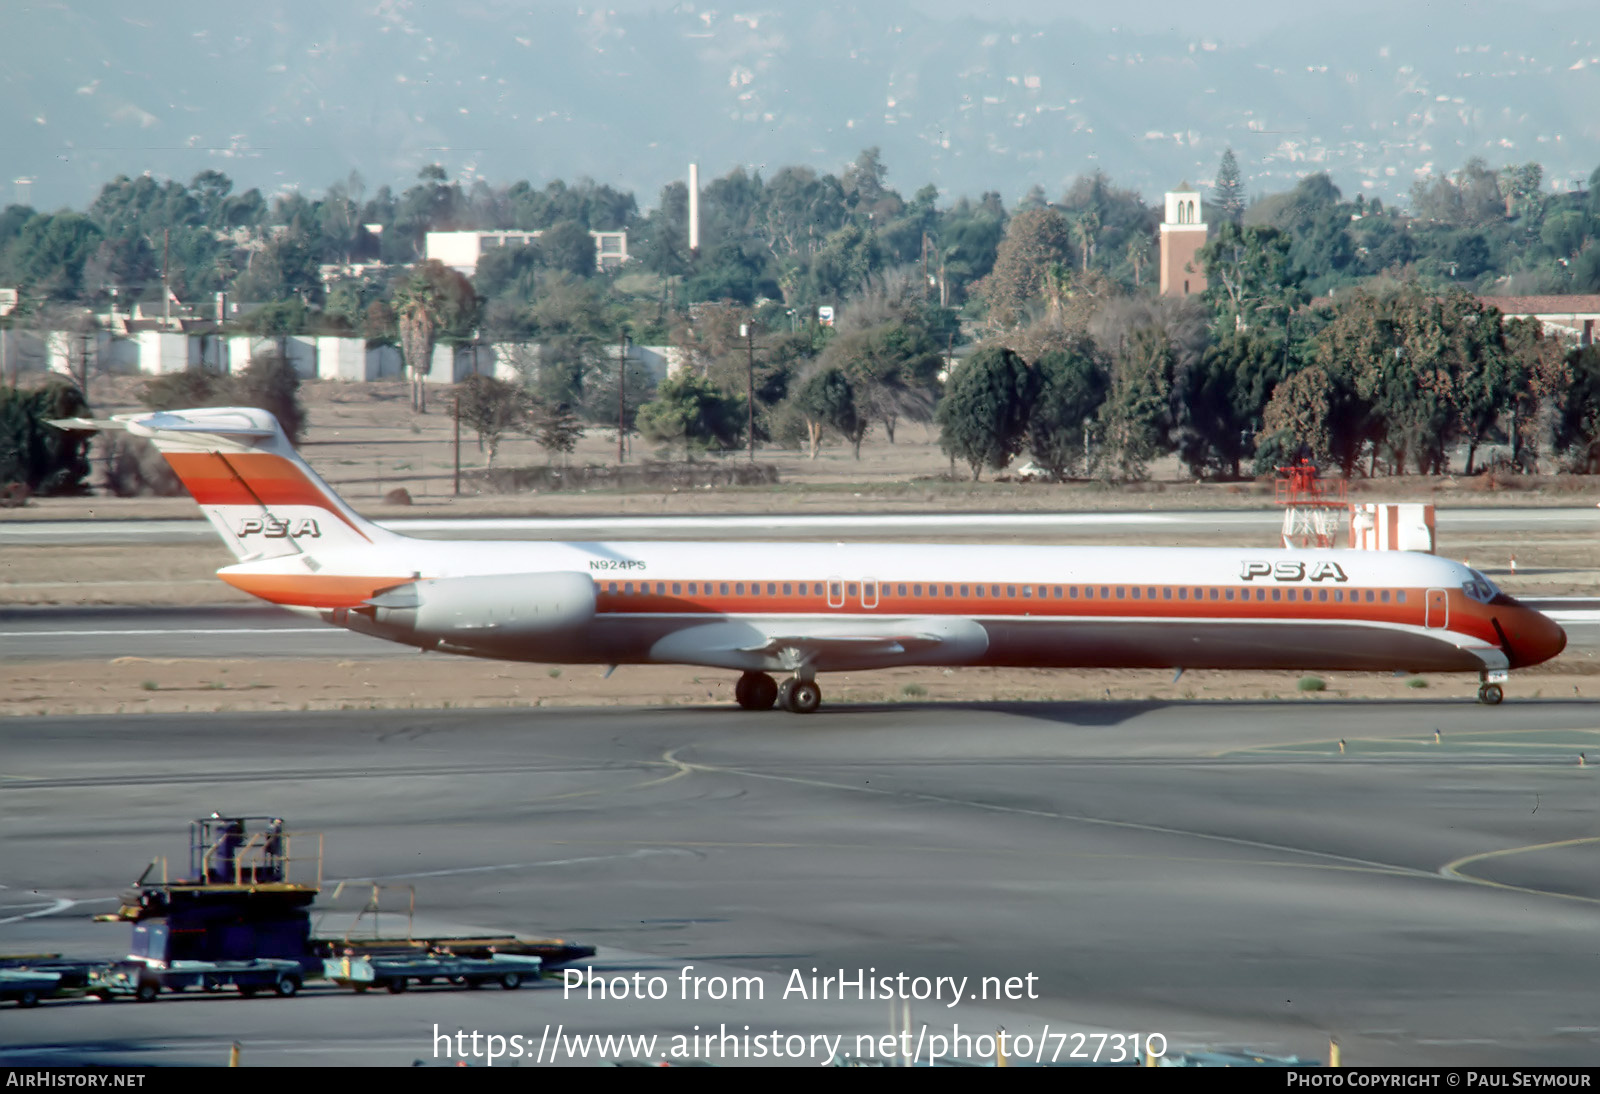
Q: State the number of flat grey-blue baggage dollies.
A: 3